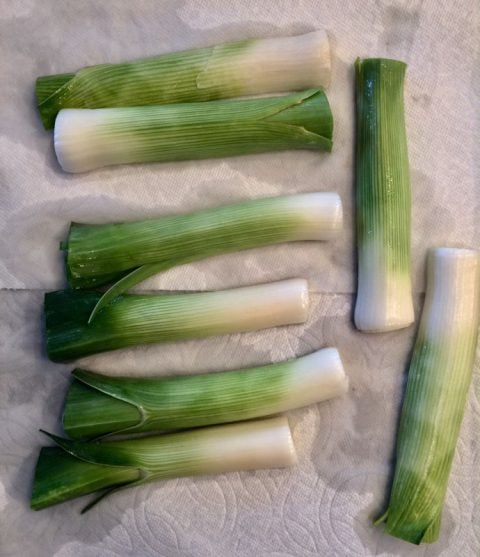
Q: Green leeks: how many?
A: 8